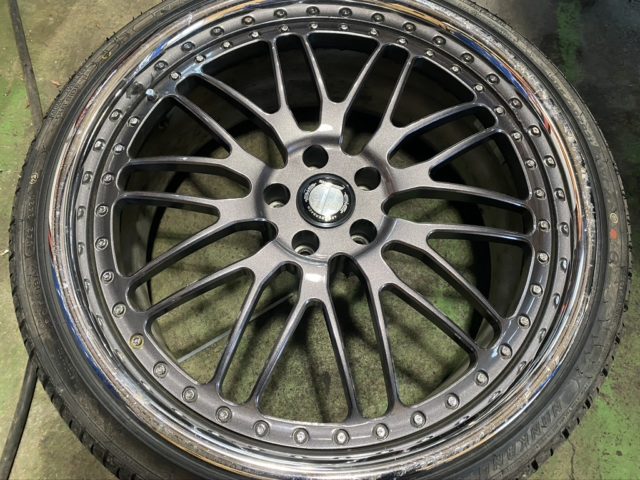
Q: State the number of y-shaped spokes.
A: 10